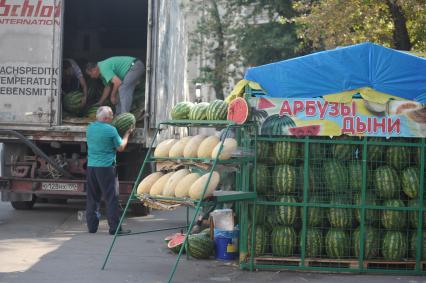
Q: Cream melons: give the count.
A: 10